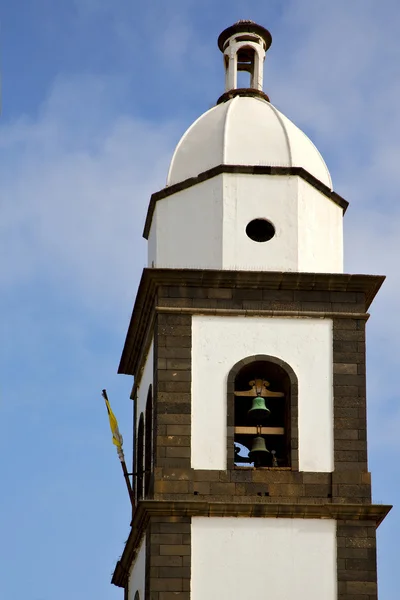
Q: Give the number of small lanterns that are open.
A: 1